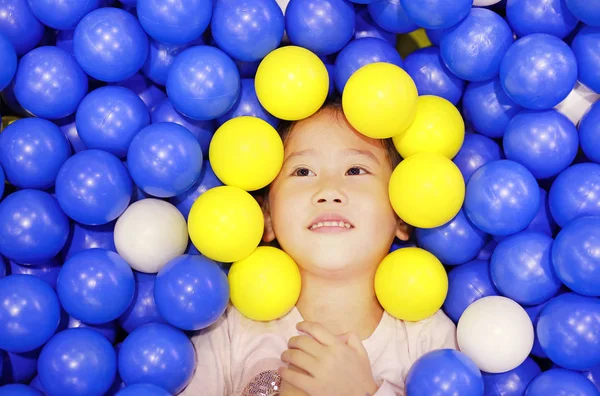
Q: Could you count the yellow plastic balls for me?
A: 8